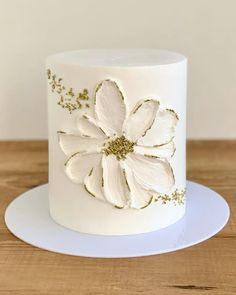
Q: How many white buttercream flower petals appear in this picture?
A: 11